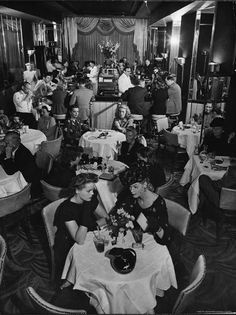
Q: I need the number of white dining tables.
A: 7